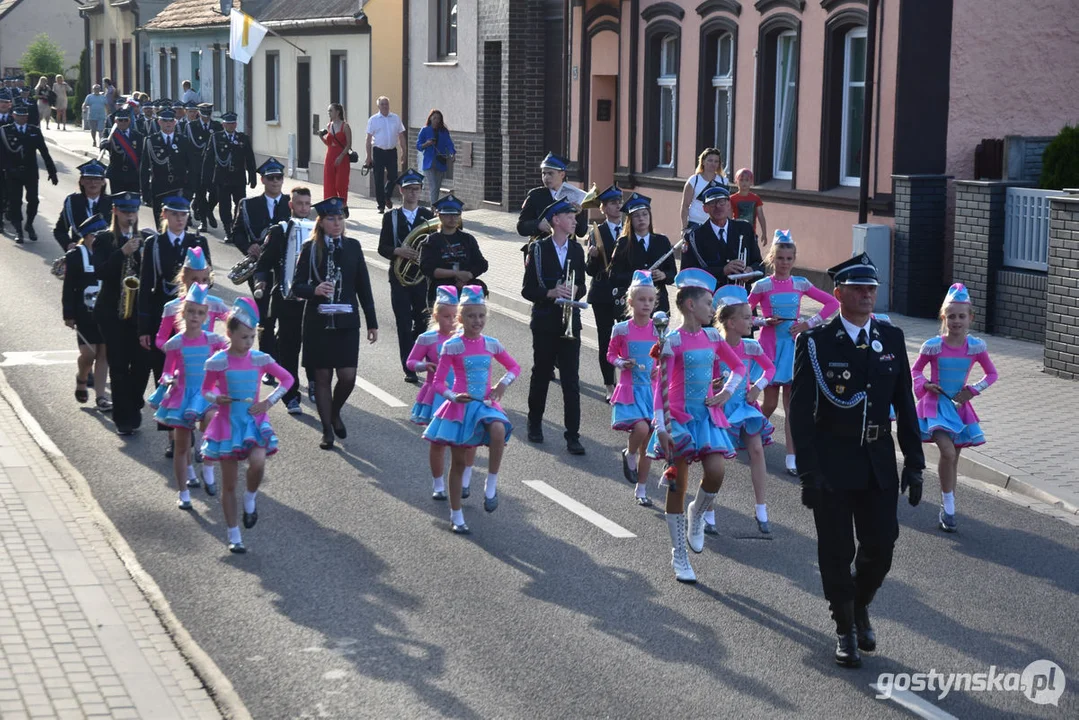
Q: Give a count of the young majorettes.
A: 10